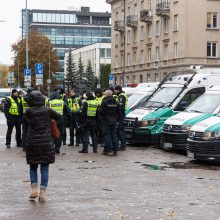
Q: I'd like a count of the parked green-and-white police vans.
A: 4